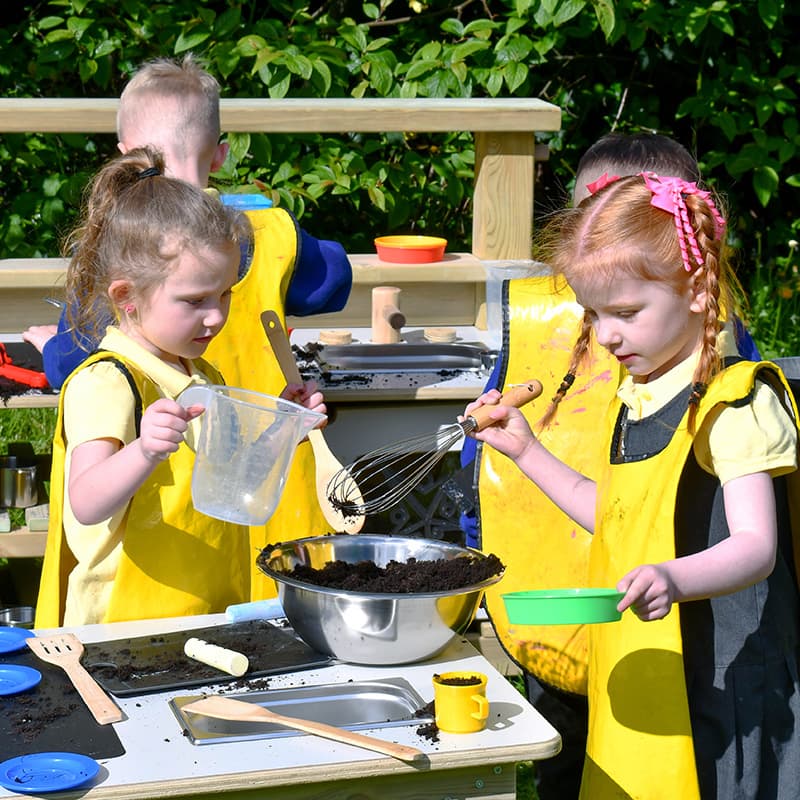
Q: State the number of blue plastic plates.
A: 3